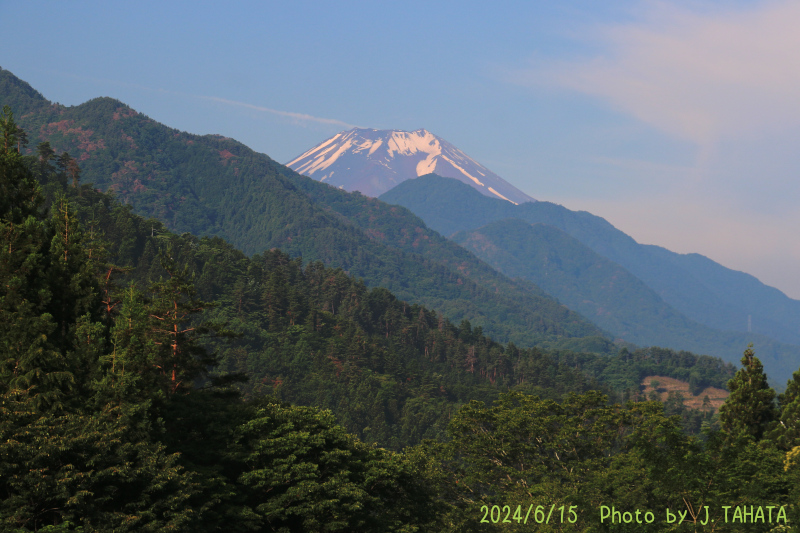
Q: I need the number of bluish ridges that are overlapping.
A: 2